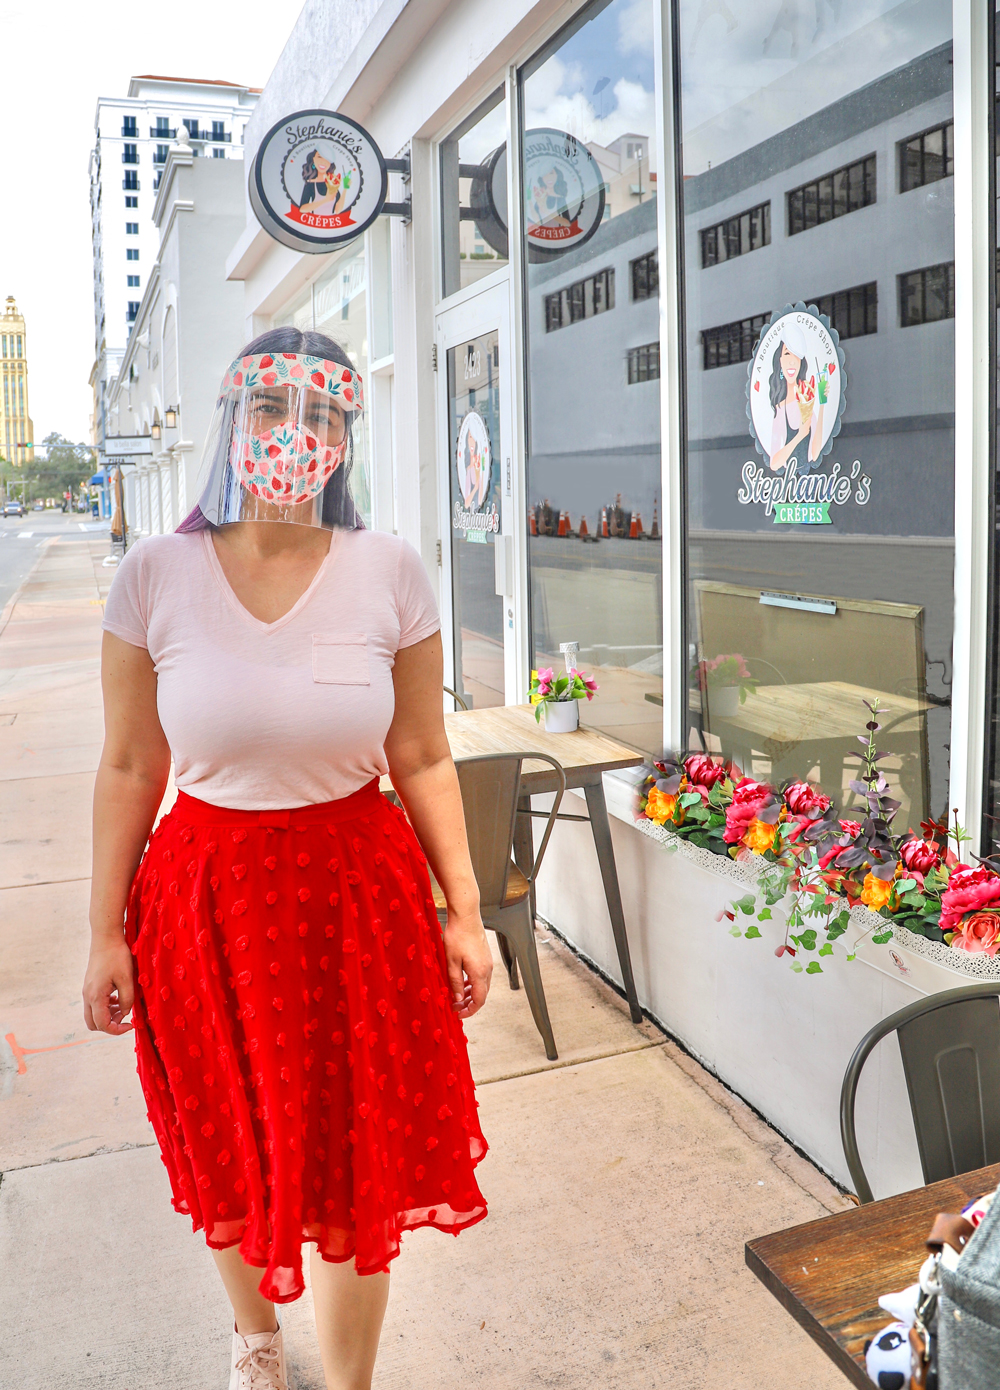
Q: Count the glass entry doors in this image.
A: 1